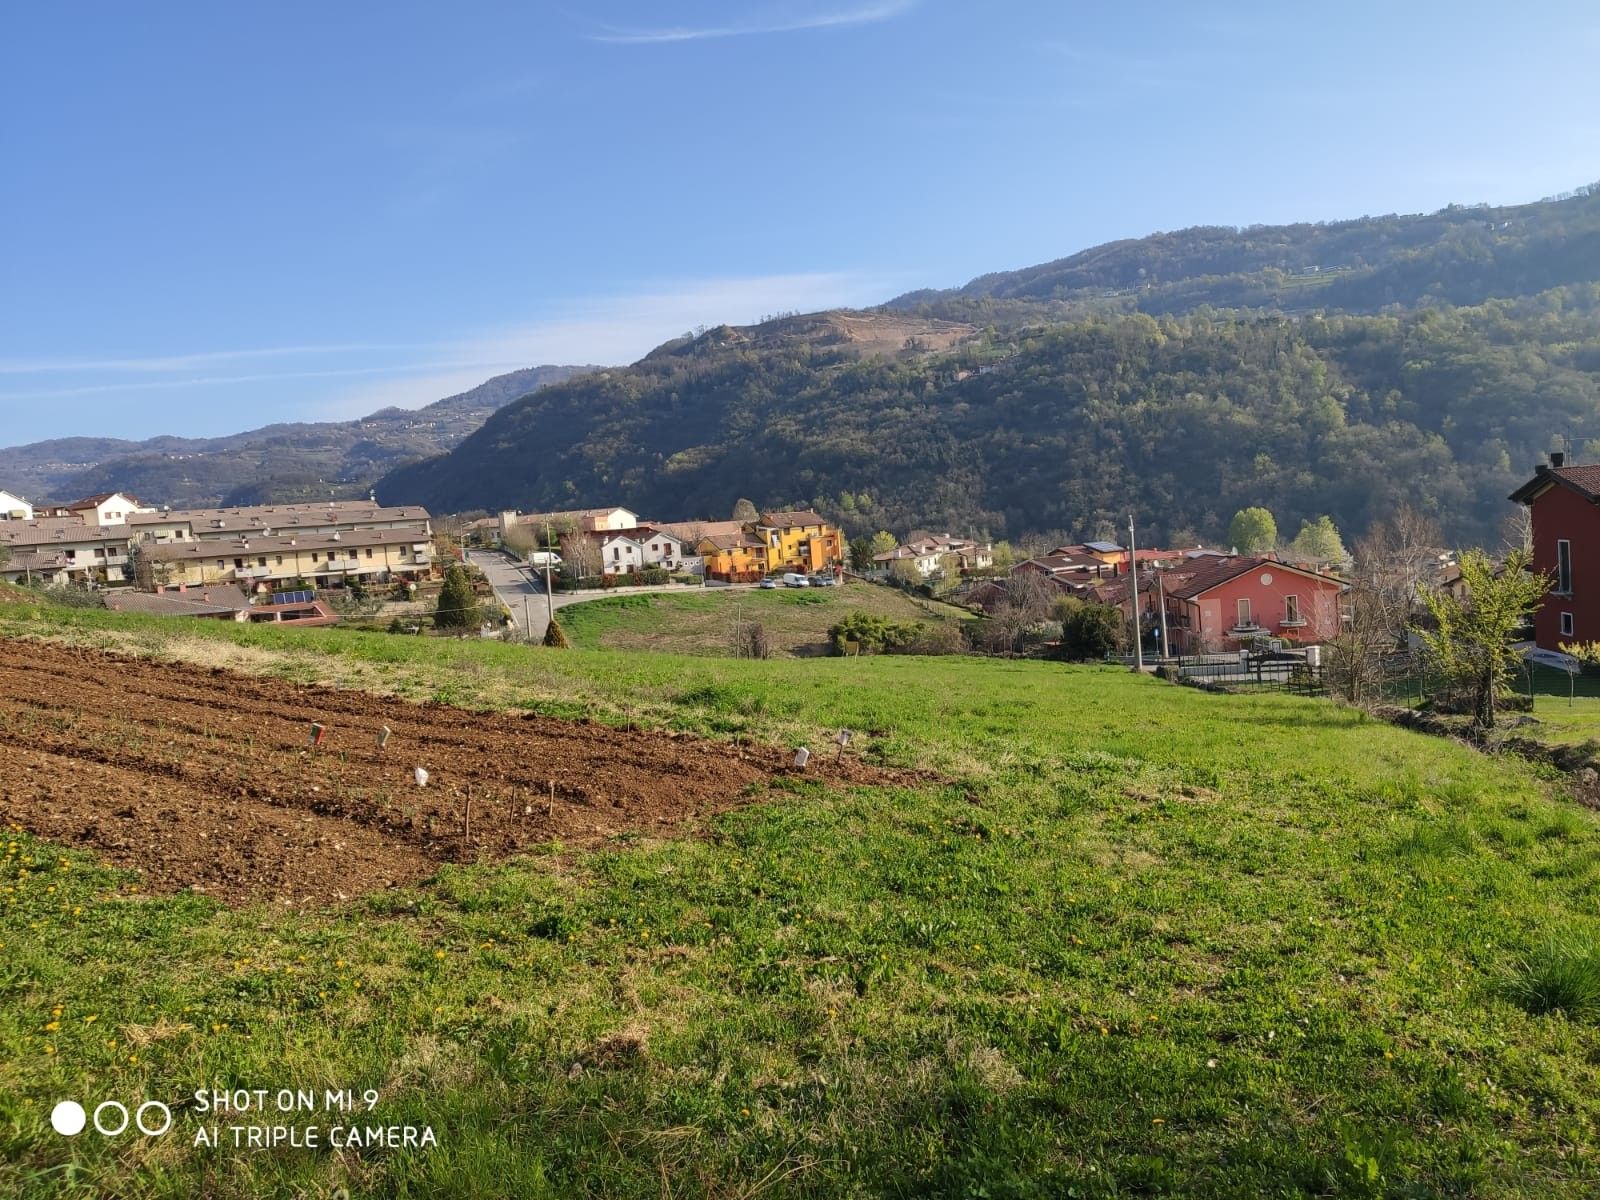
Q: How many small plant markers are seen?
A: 5